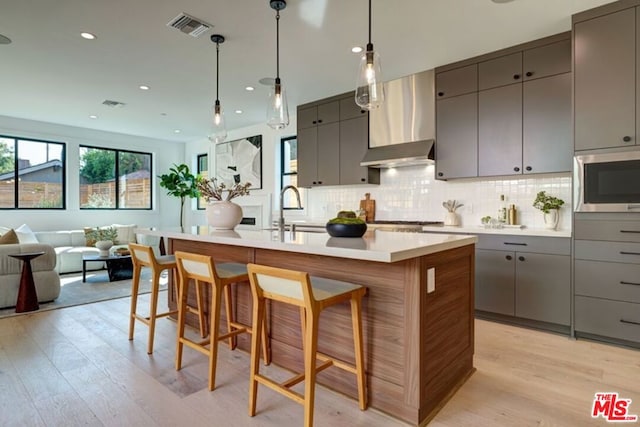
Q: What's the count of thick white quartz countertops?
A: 2